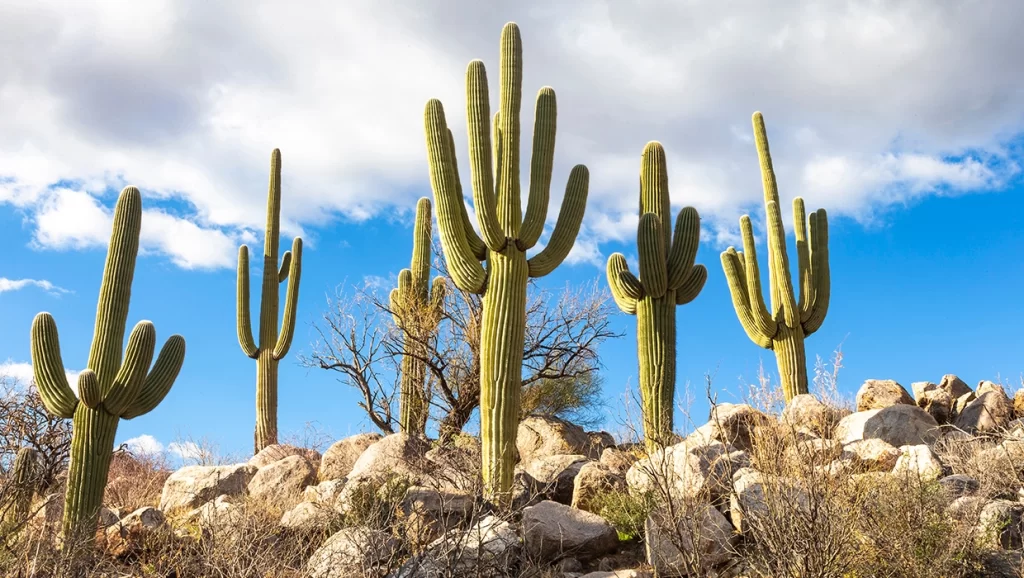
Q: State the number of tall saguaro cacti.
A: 6